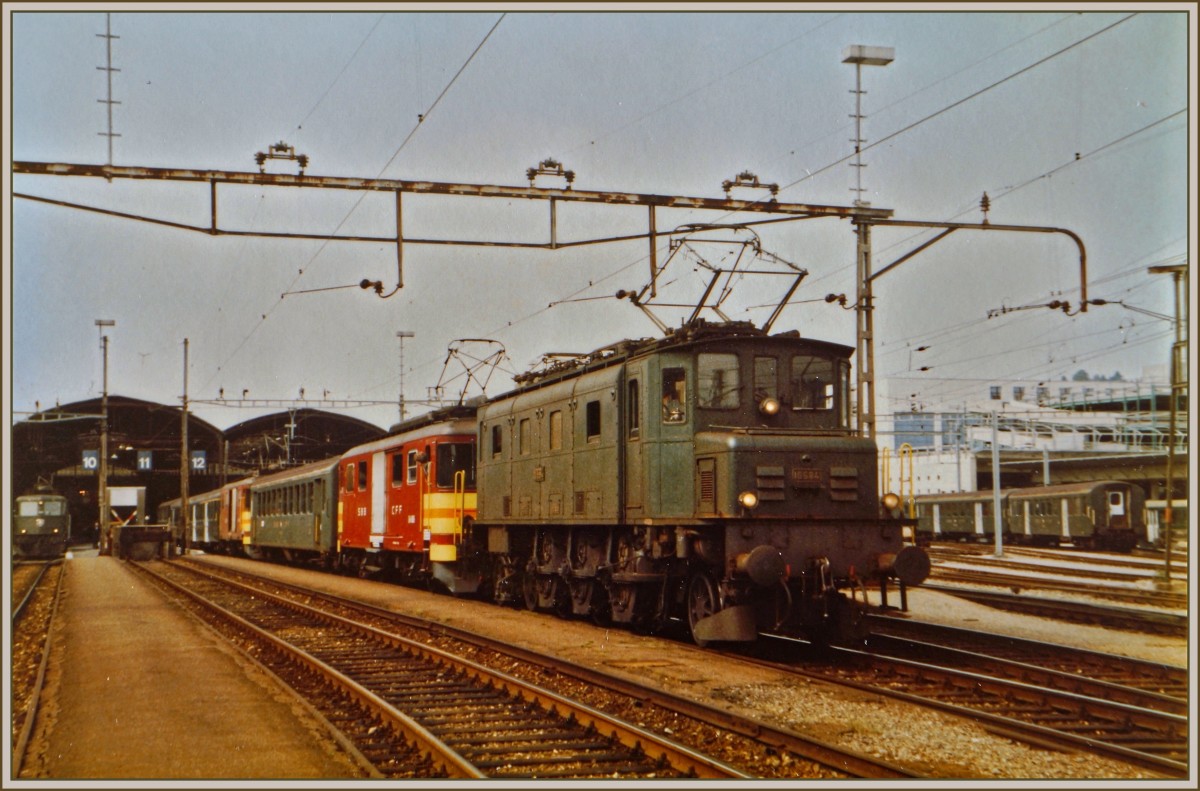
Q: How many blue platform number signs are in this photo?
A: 3